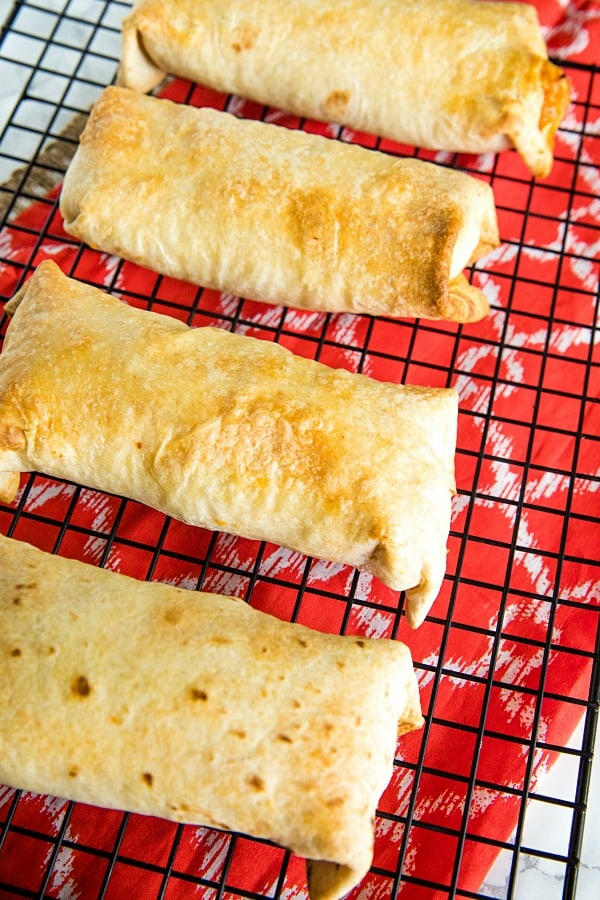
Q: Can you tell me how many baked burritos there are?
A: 4